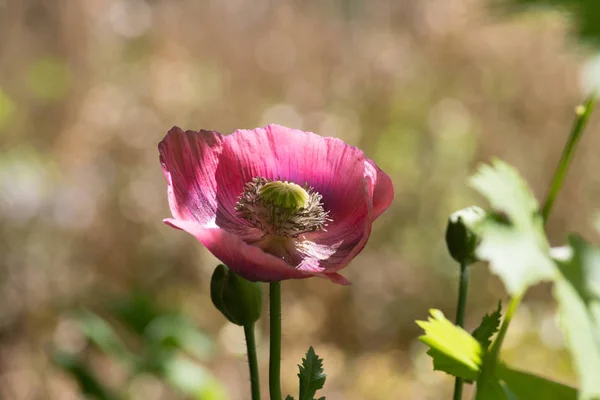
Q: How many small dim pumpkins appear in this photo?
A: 0